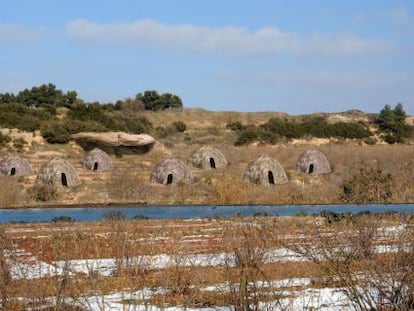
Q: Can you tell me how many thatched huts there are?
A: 7